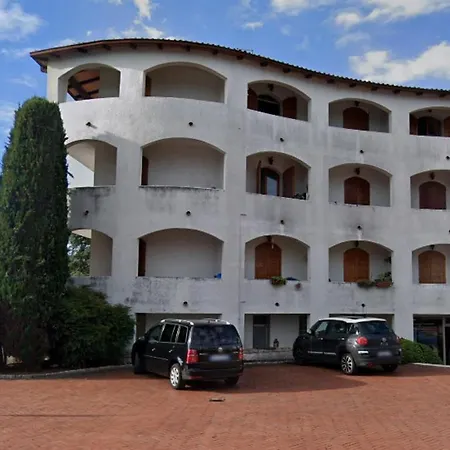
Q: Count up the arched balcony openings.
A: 15